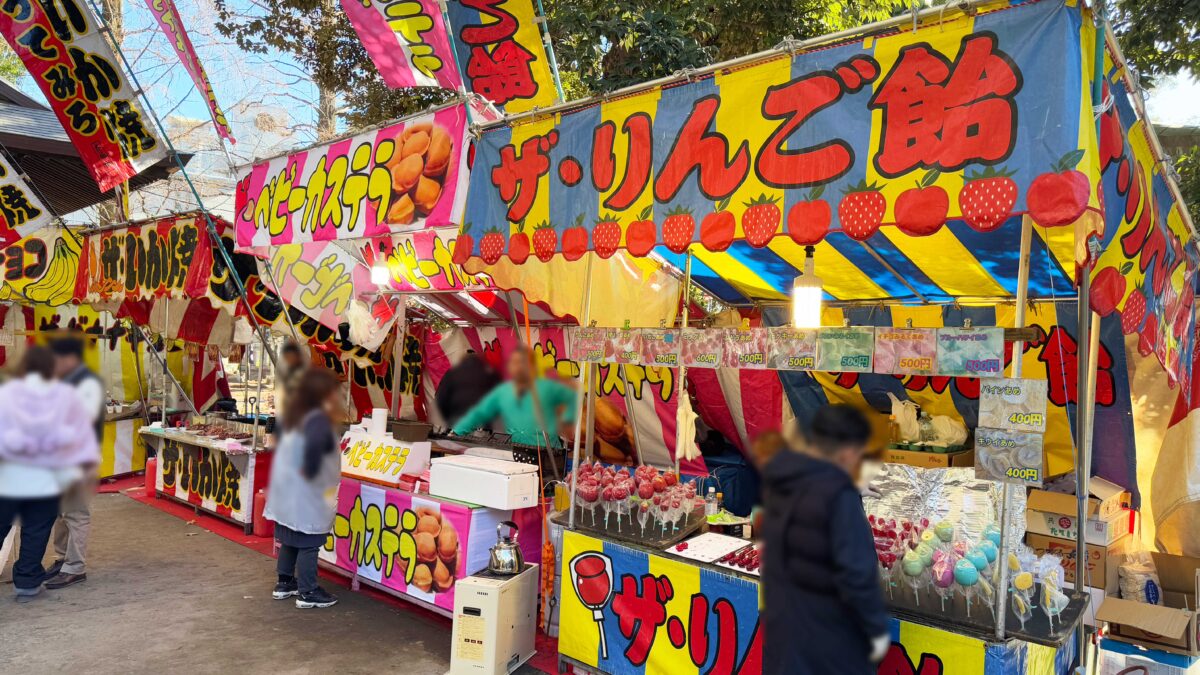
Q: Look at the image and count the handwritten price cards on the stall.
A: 11